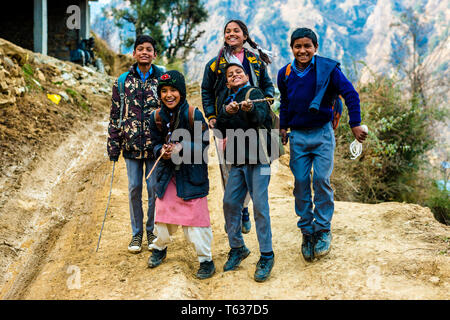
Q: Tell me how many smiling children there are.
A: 5